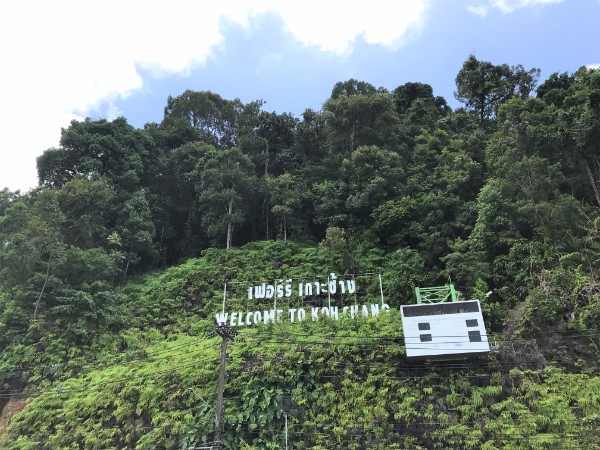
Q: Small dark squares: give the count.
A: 4